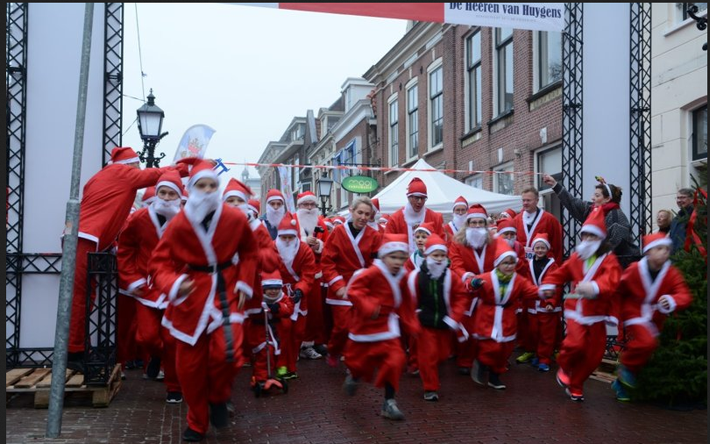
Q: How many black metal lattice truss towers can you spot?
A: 4